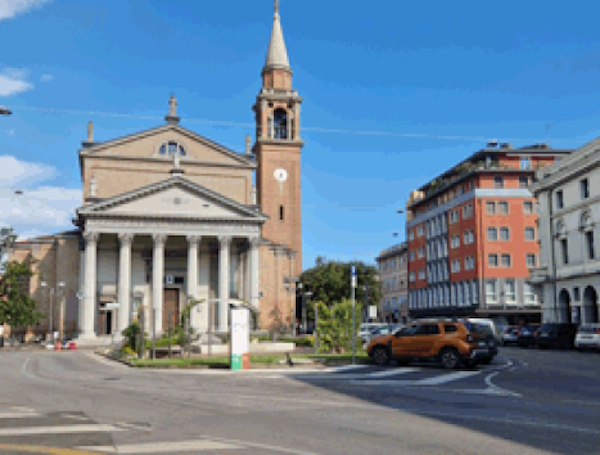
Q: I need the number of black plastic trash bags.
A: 0